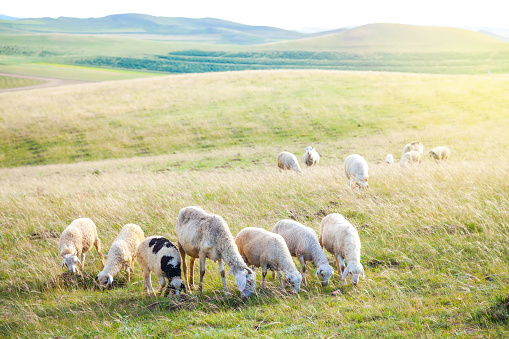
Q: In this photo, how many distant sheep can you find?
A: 7